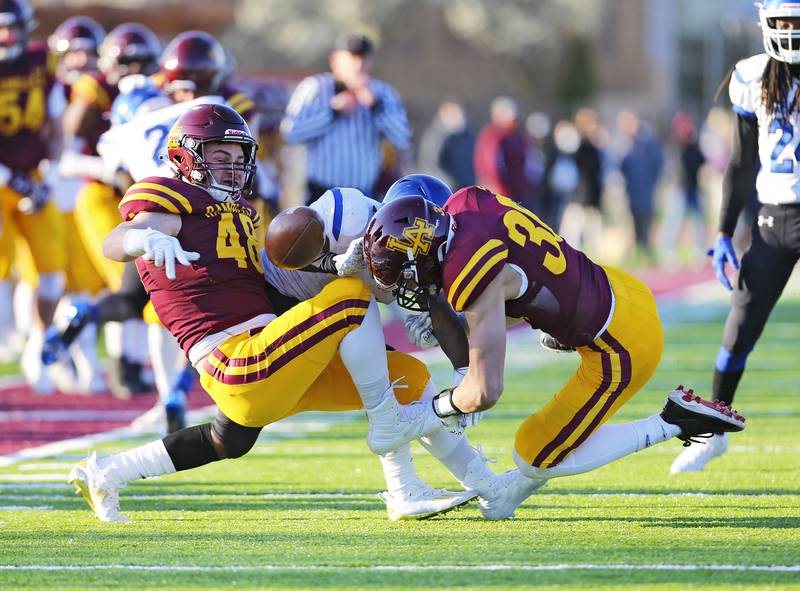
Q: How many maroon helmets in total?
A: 6